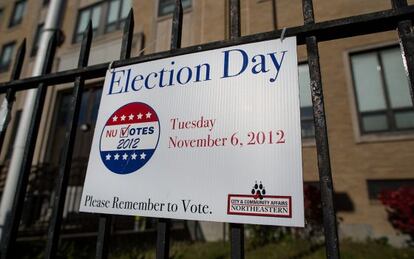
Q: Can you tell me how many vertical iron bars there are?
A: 8